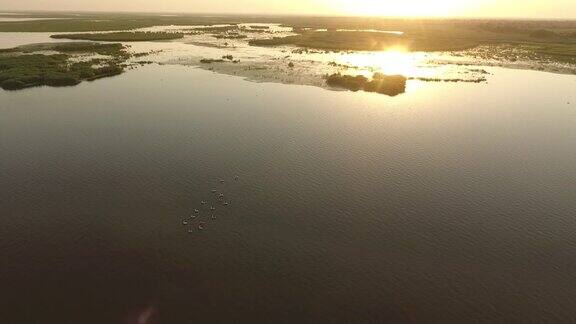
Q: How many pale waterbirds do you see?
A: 13